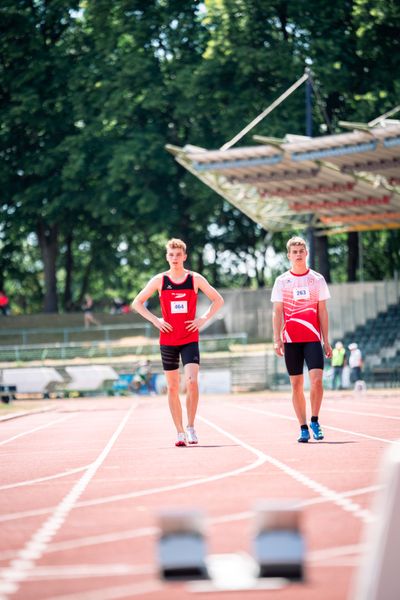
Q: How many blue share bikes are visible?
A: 0